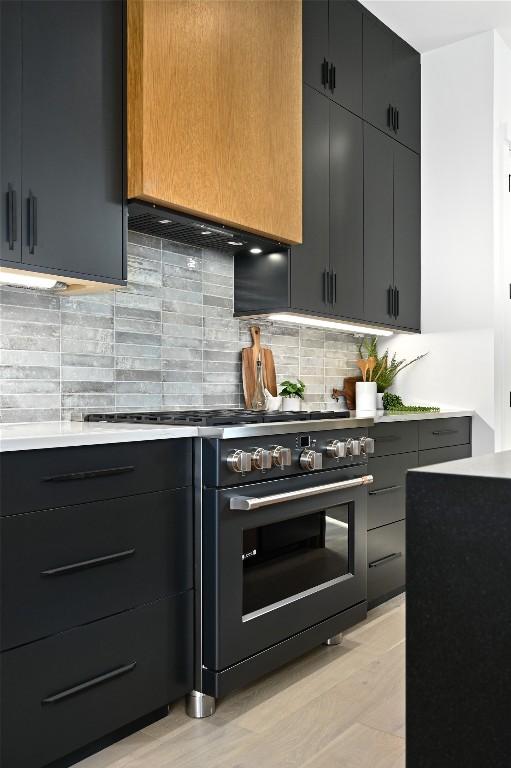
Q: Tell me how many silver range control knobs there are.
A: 7